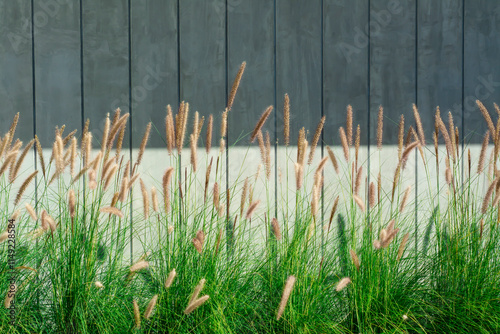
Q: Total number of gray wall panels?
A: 11